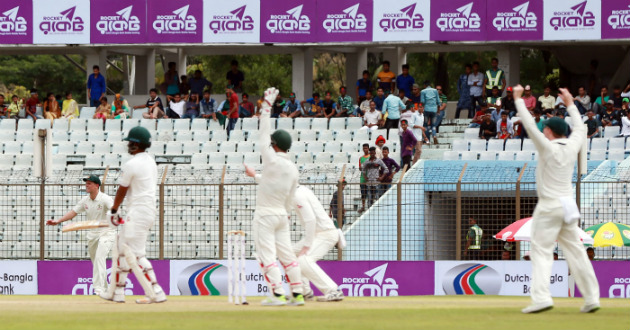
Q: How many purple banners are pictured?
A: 11